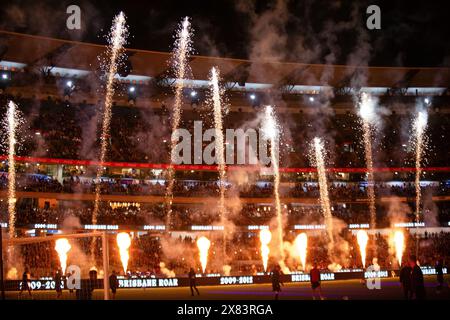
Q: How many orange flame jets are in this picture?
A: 7